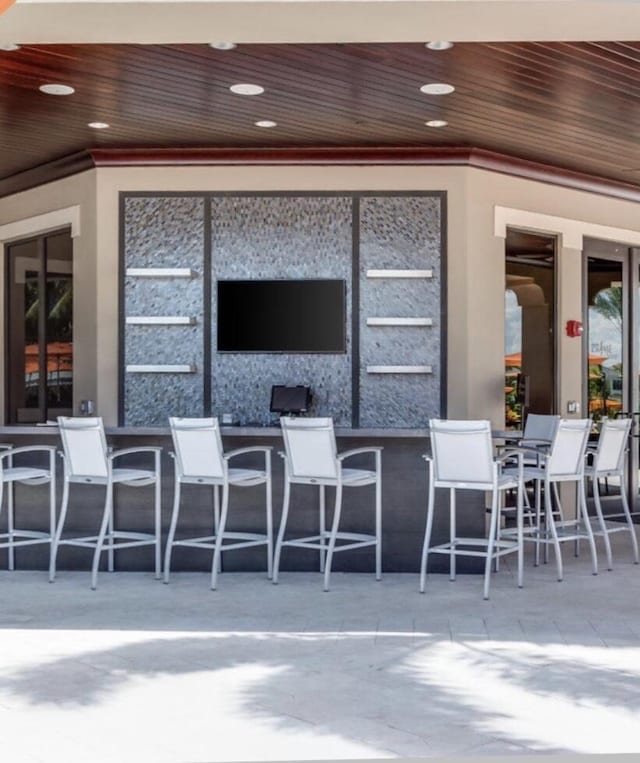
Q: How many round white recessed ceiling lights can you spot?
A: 9